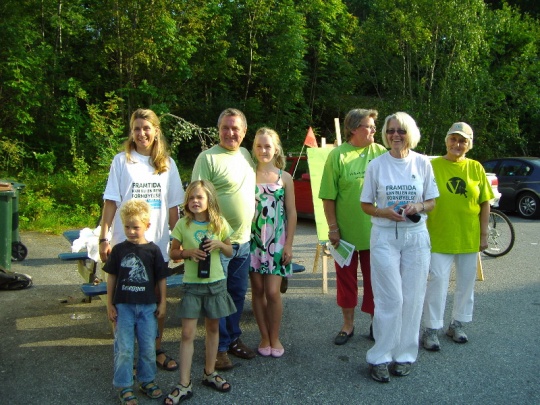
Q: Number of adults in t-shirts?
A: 5